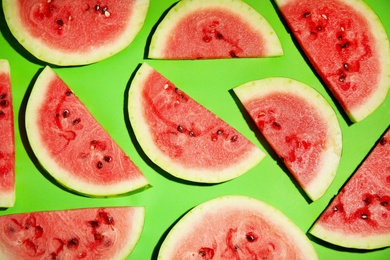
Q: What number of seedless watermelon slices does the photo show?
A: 0